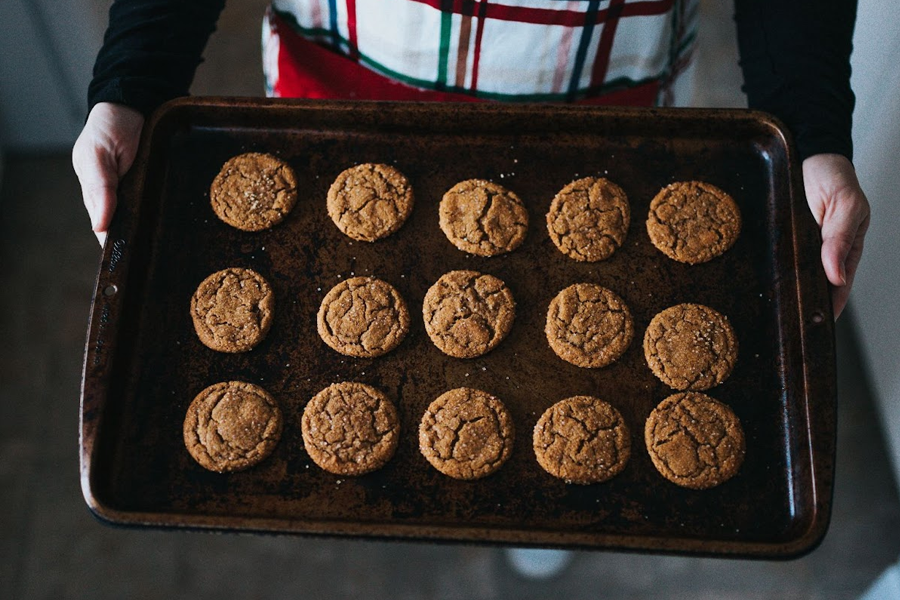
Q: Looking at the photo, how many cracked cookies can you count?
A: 15